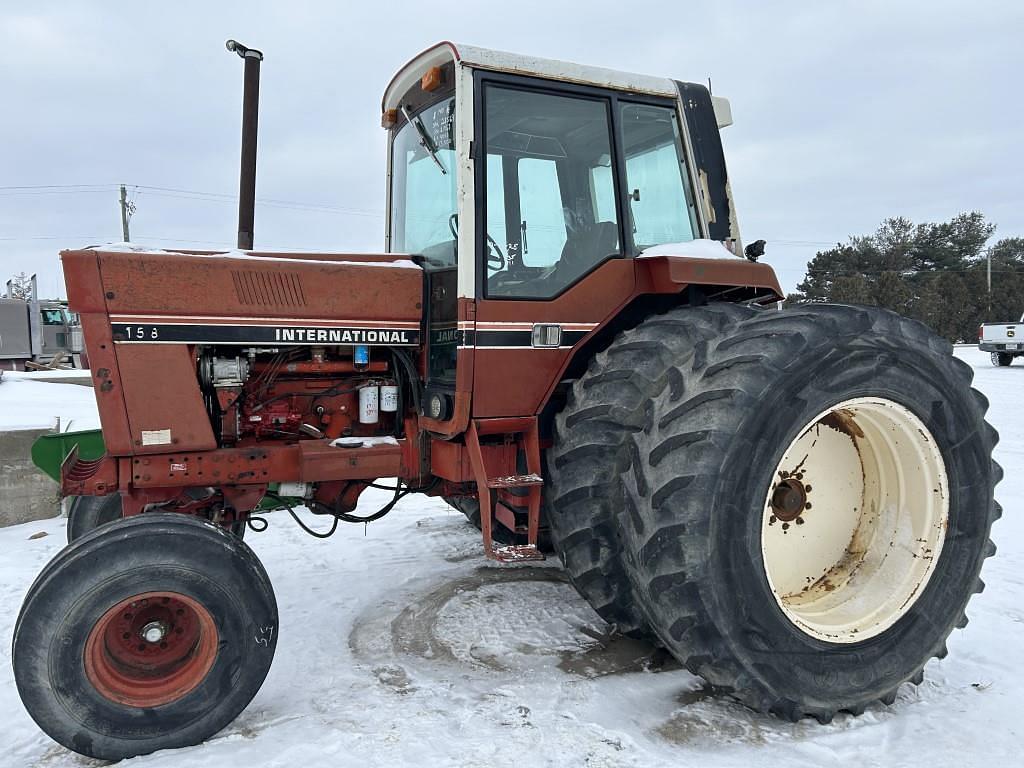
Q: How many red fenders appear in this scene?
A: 1